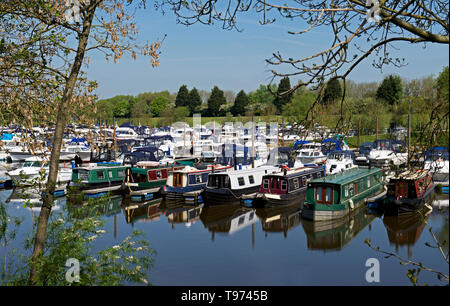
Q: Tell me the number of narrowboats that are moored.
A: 7